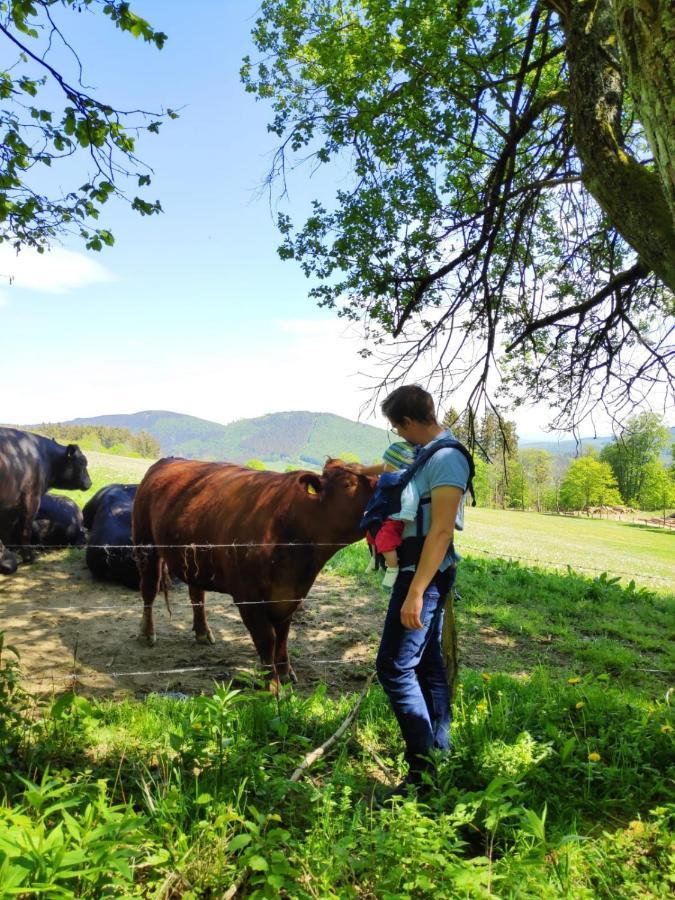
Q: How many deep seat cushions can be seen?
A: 0